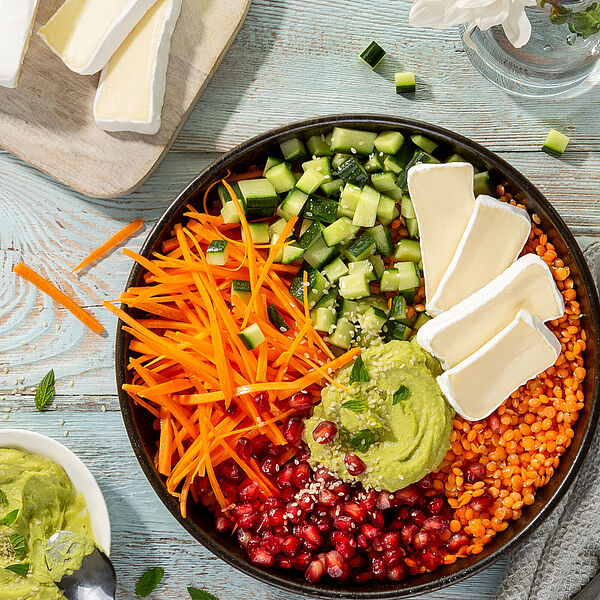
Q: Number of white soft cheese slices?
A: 7